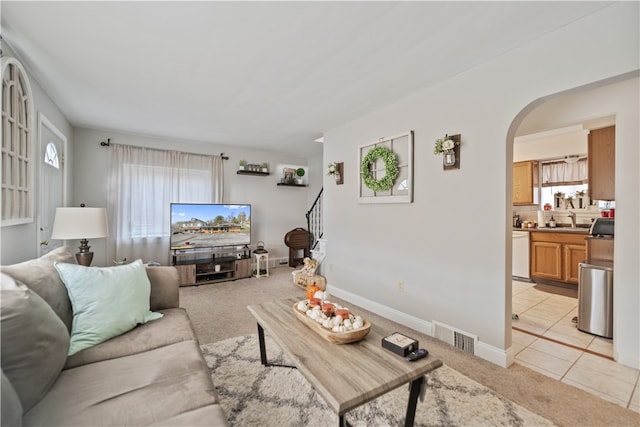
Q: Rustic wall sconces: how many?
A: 2